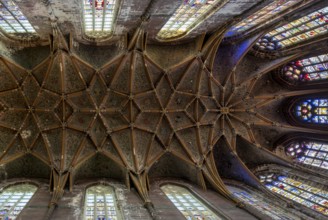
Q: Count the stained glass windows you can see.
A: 13